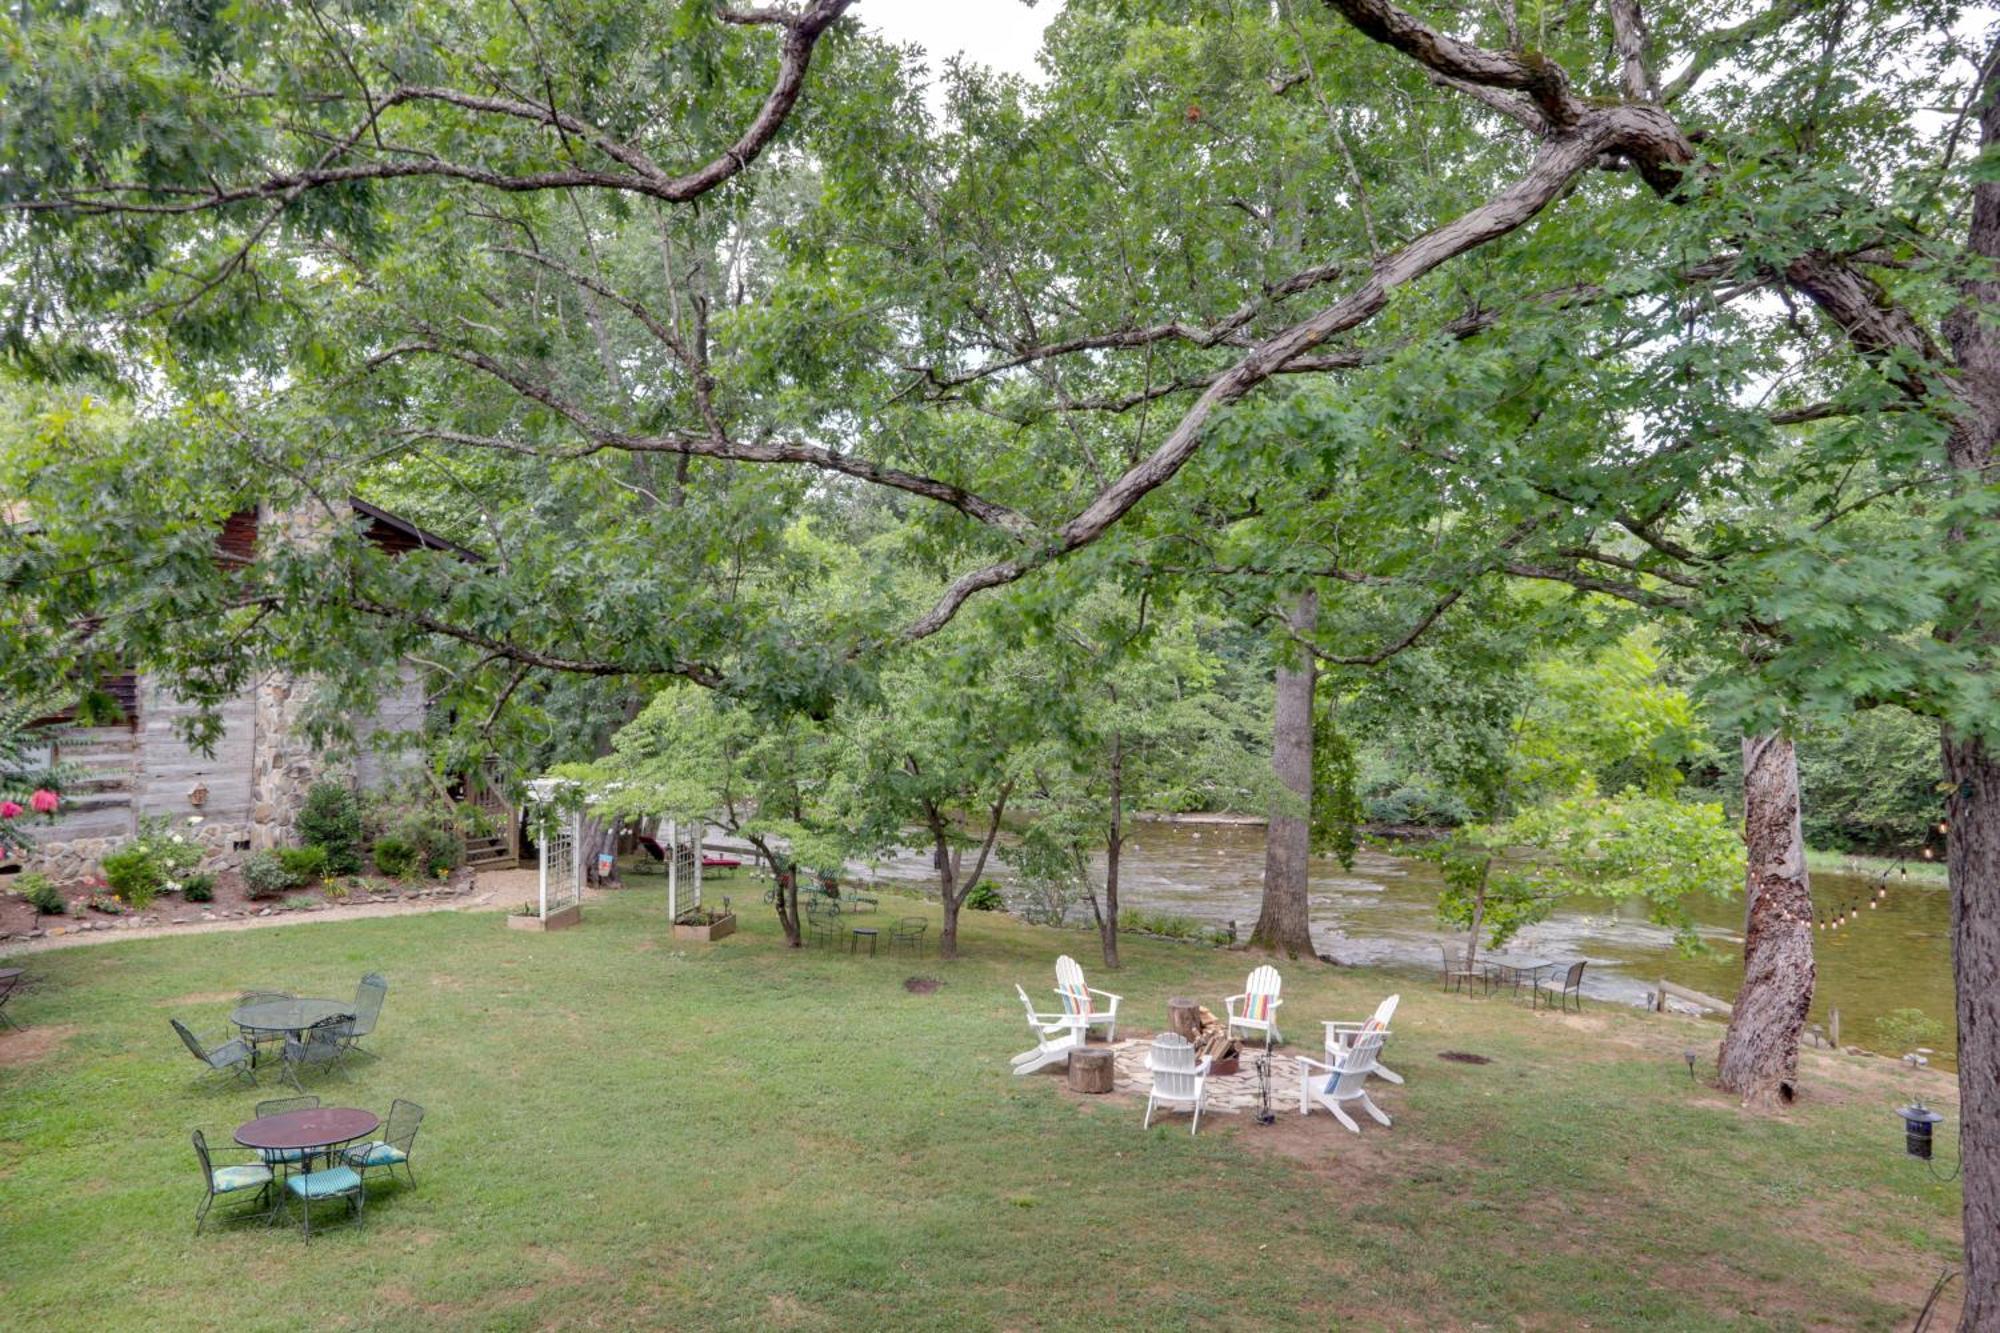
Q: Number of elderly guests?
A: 0